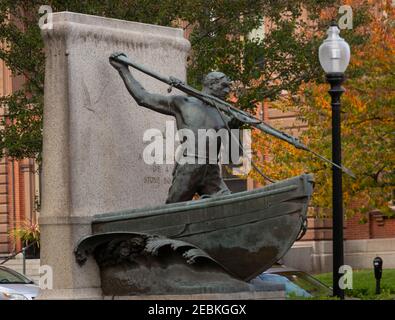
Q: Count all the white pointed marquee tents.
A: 0